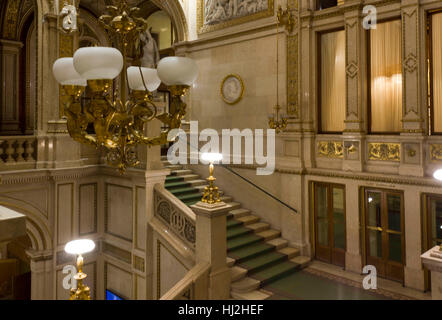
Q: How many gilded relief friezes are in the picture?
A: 3